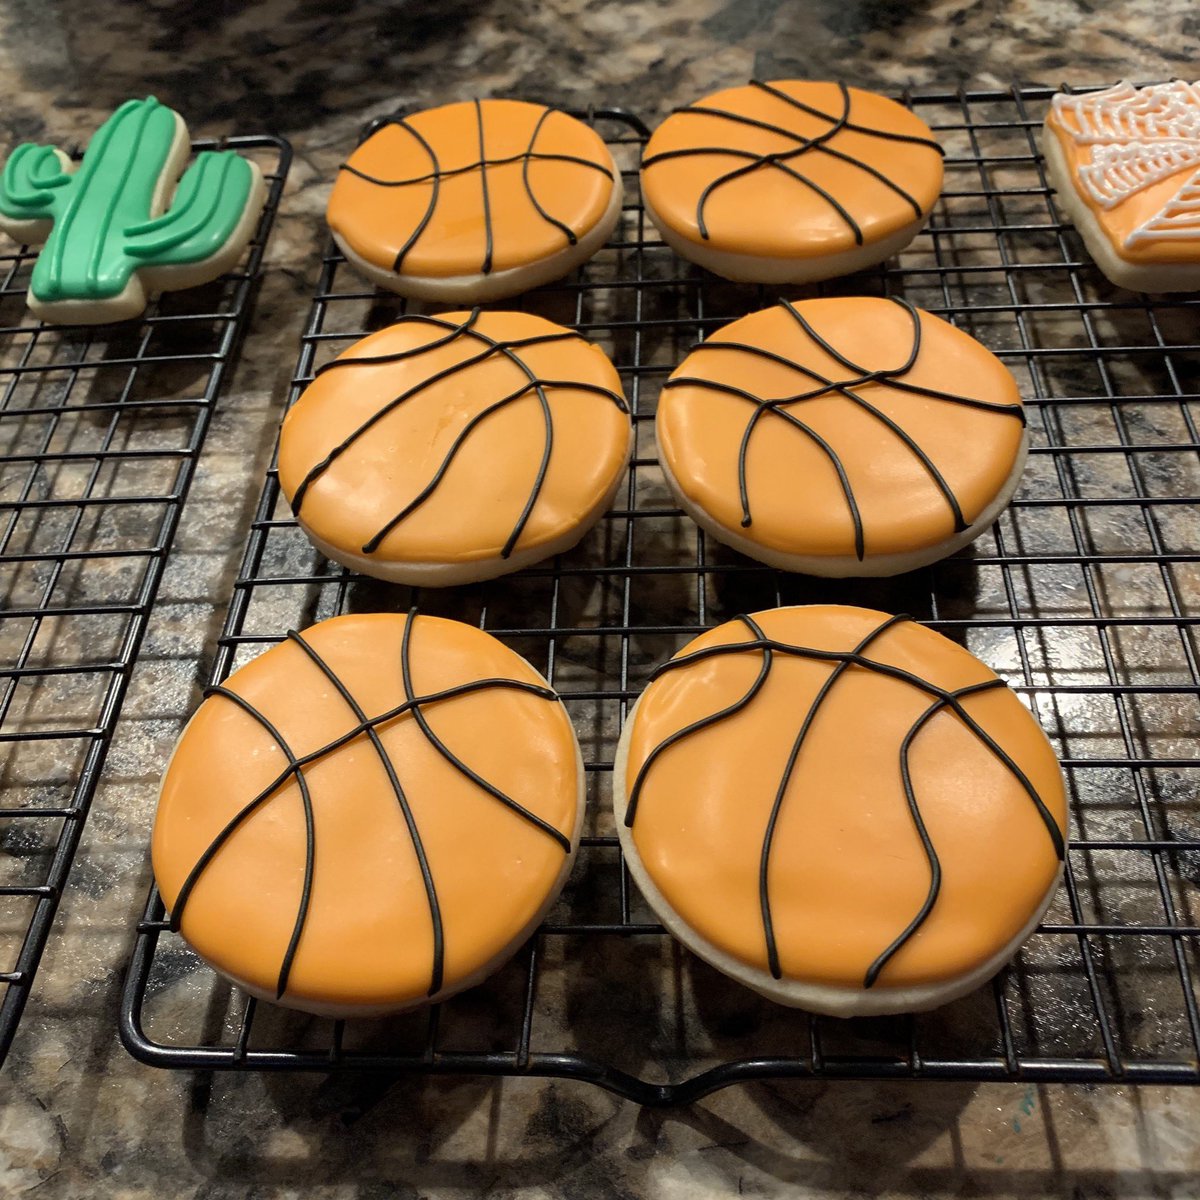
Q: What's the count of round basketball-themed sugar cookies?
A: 6